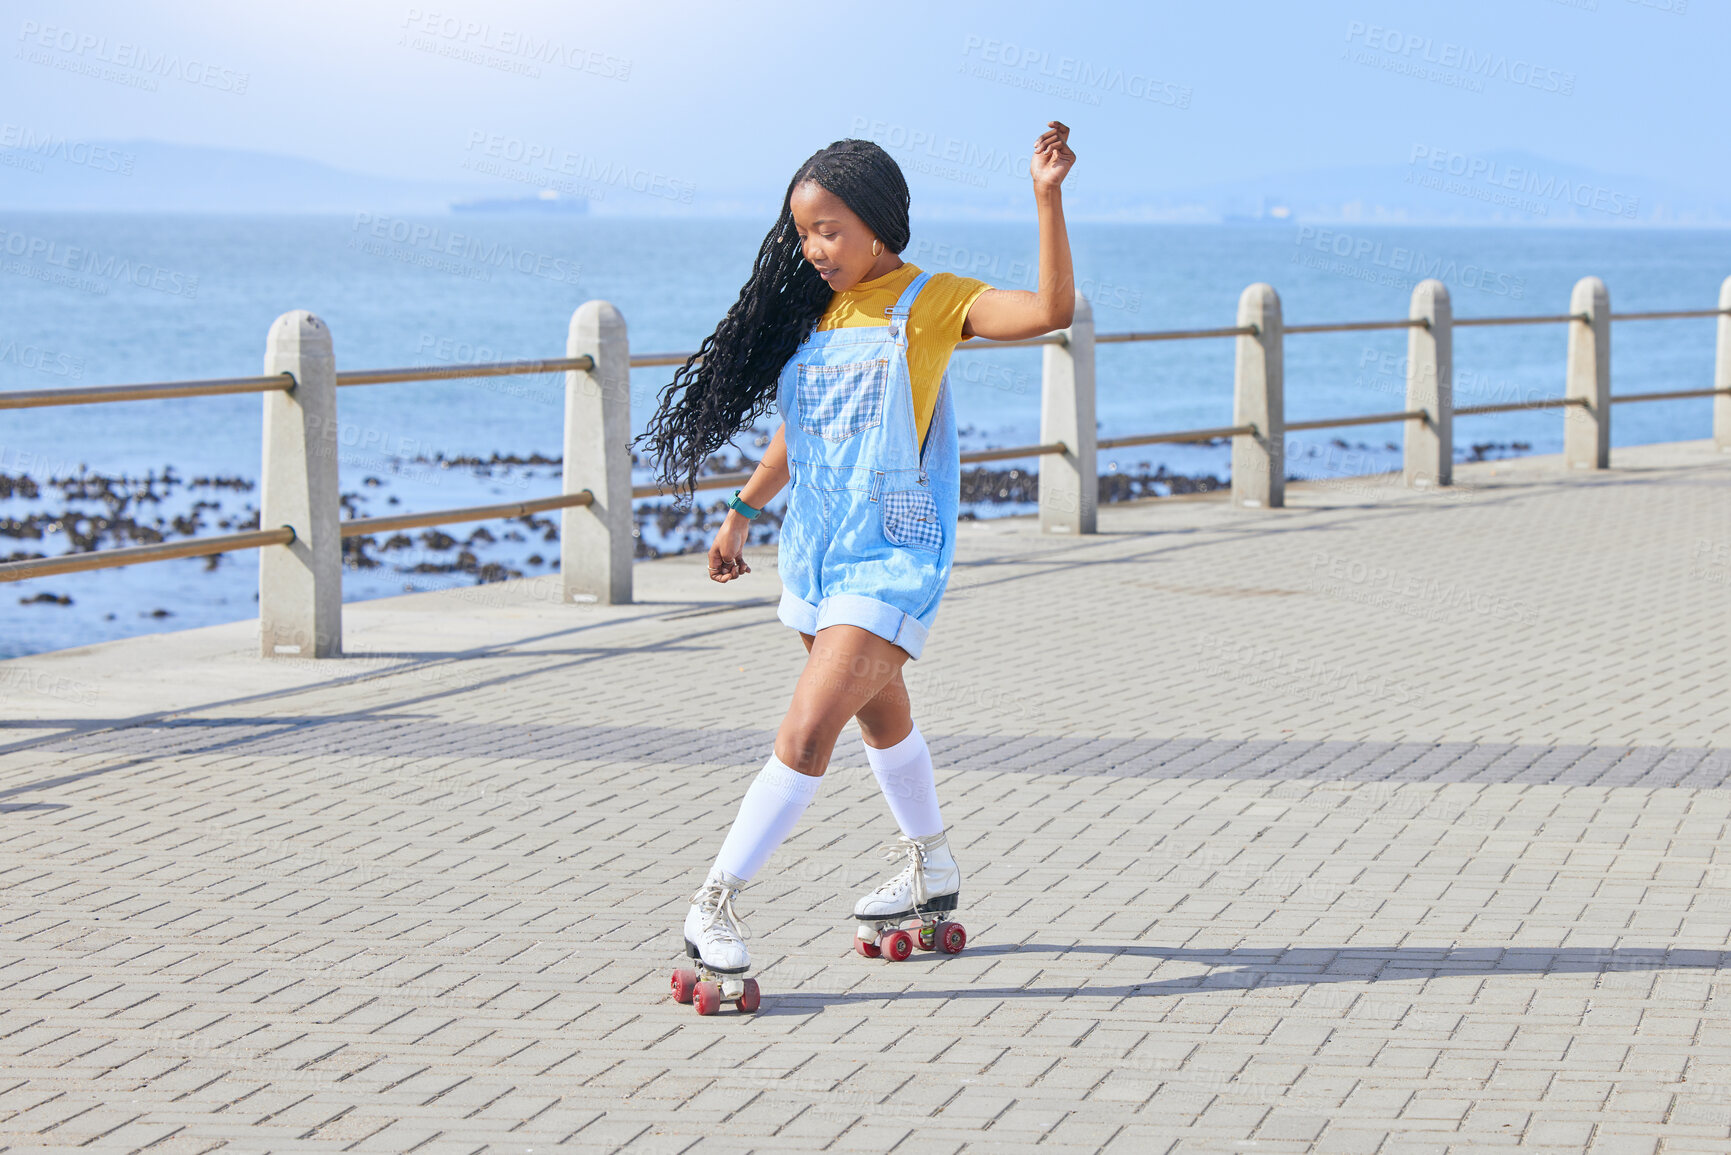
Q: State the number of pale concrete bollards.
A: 7